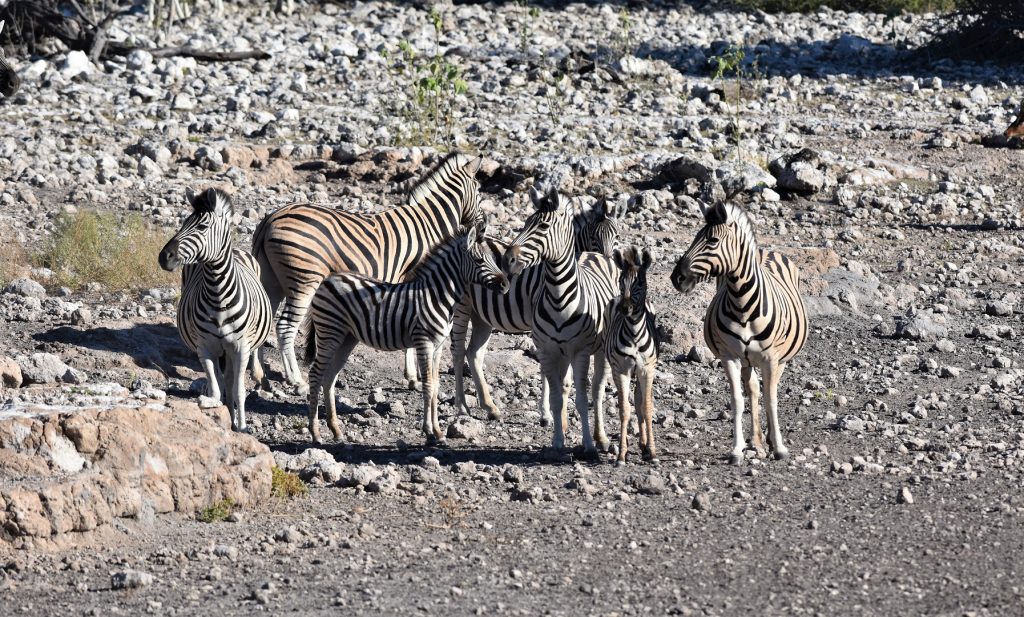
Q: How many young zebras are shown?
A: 2